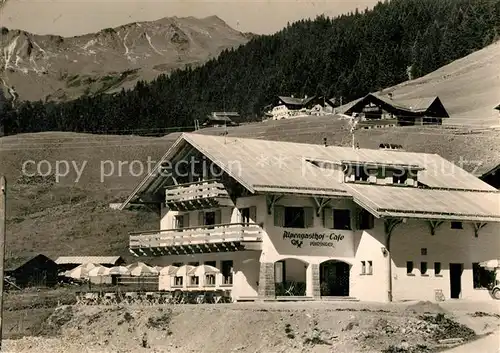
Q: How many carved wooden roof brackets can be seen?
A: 5